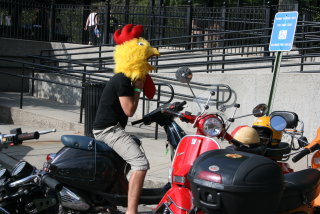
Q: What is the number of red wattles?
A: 1